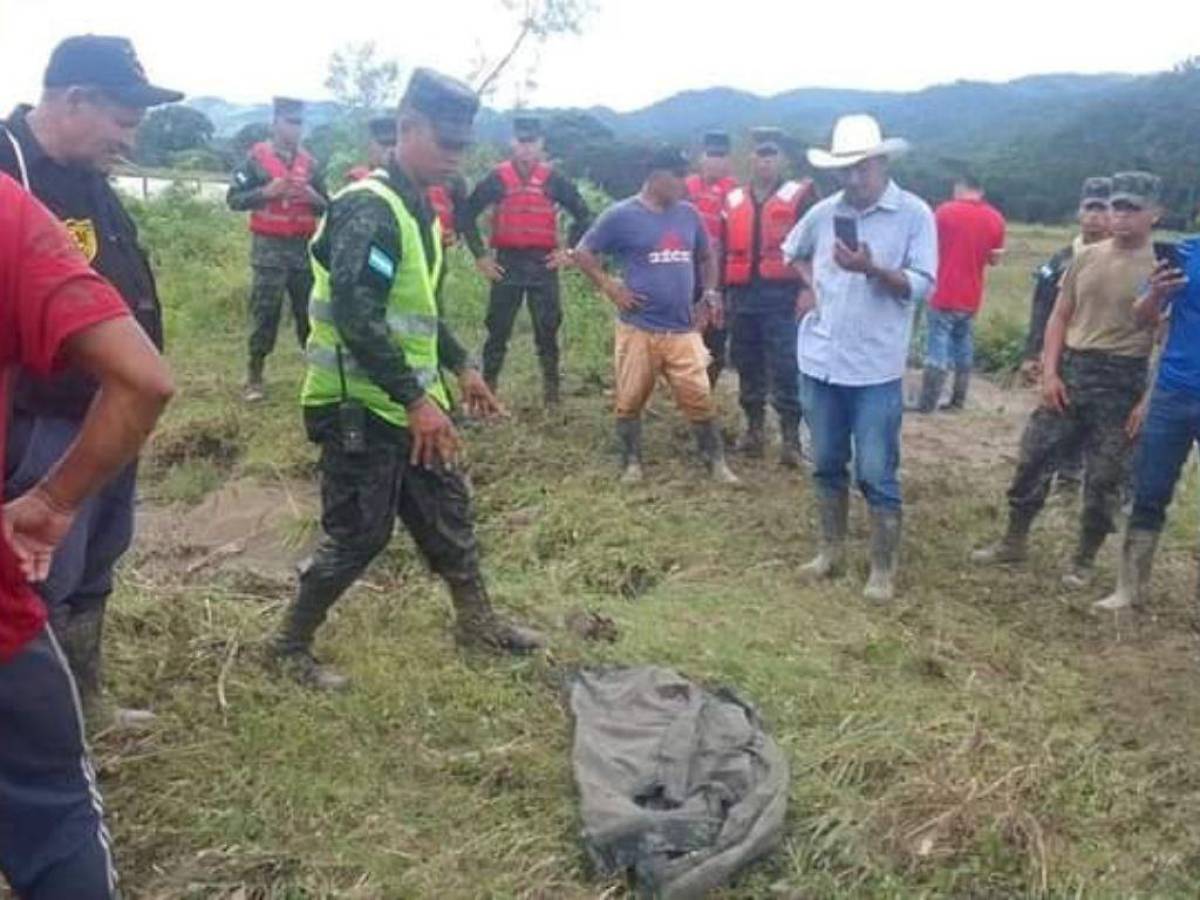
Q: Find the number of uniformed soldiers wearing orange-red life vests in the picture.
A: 5